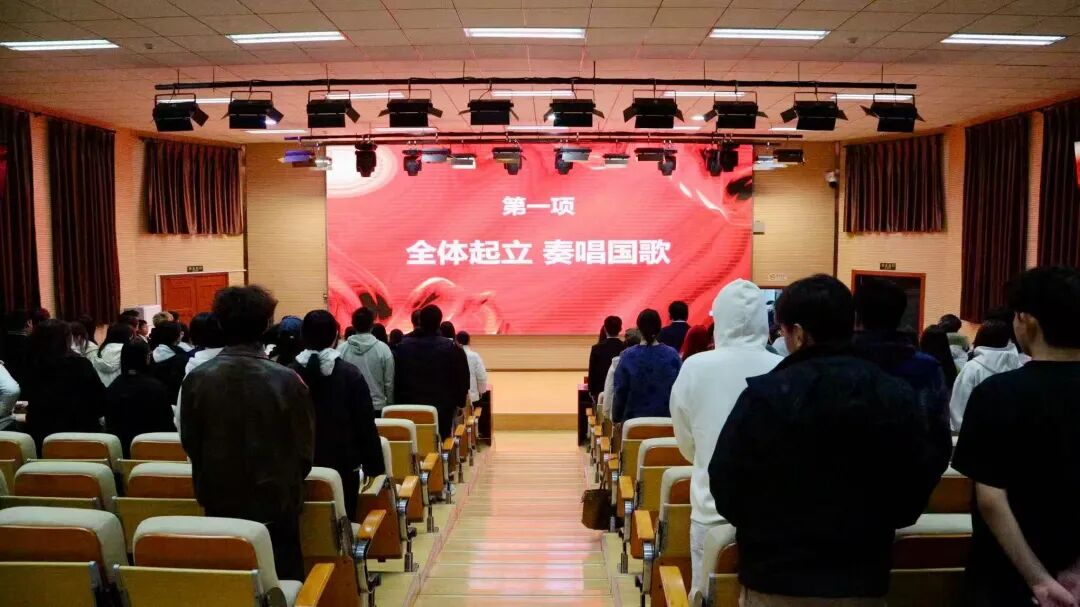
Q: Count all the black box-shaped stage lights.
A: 10